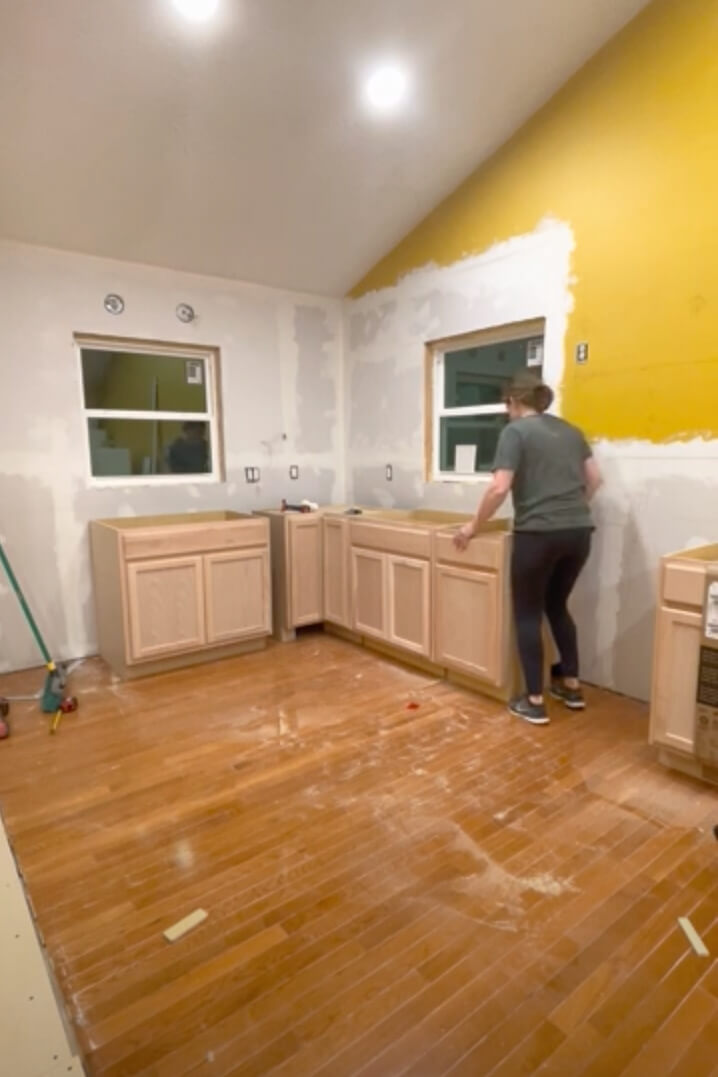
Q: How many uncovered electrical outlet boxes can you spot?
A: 4